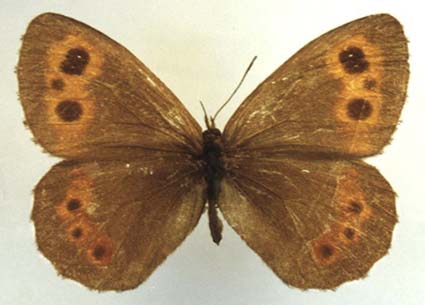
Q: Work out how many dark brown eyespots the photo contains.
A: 12